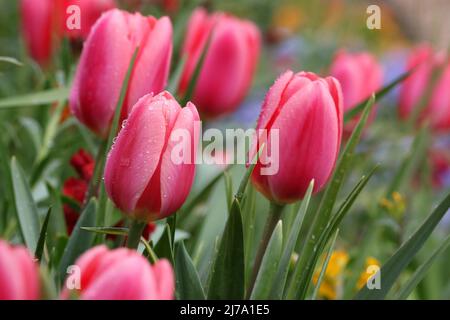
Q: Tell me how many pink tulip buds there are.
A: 11